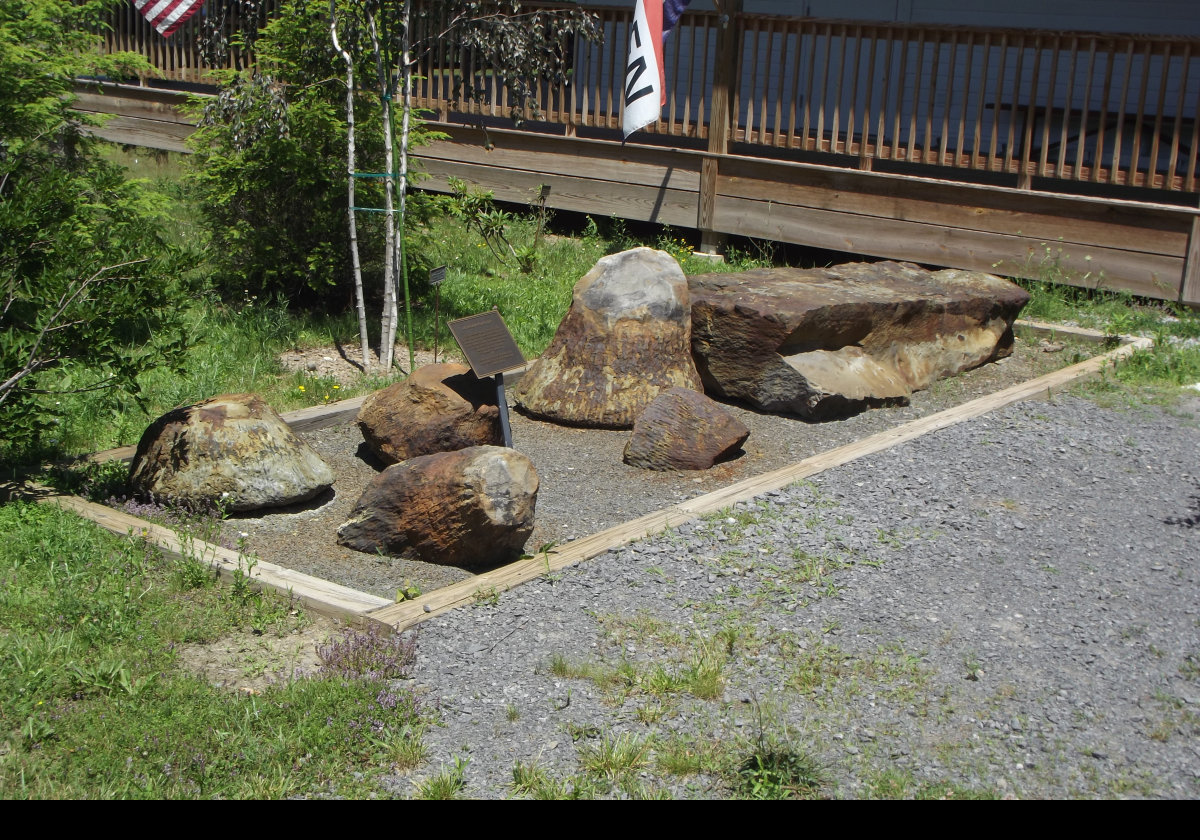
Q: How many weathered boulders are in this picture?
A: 6